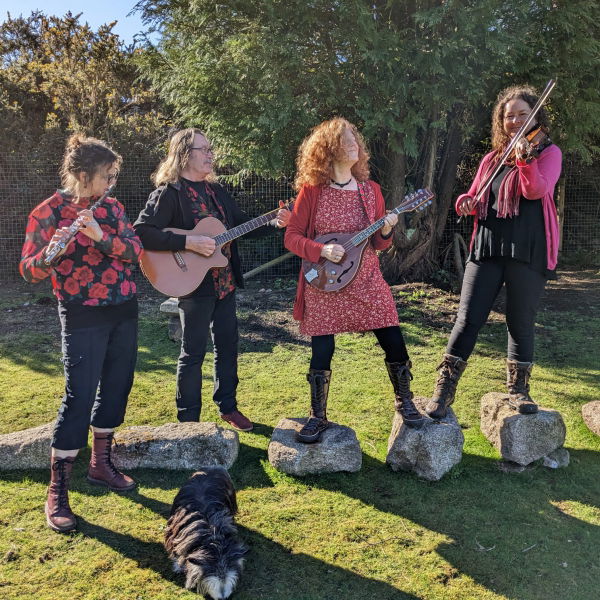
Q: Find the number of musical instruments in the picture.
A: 4